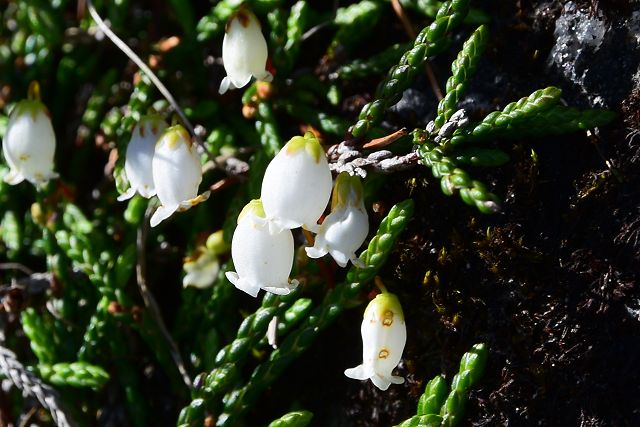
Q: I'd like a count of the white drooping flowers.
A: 8